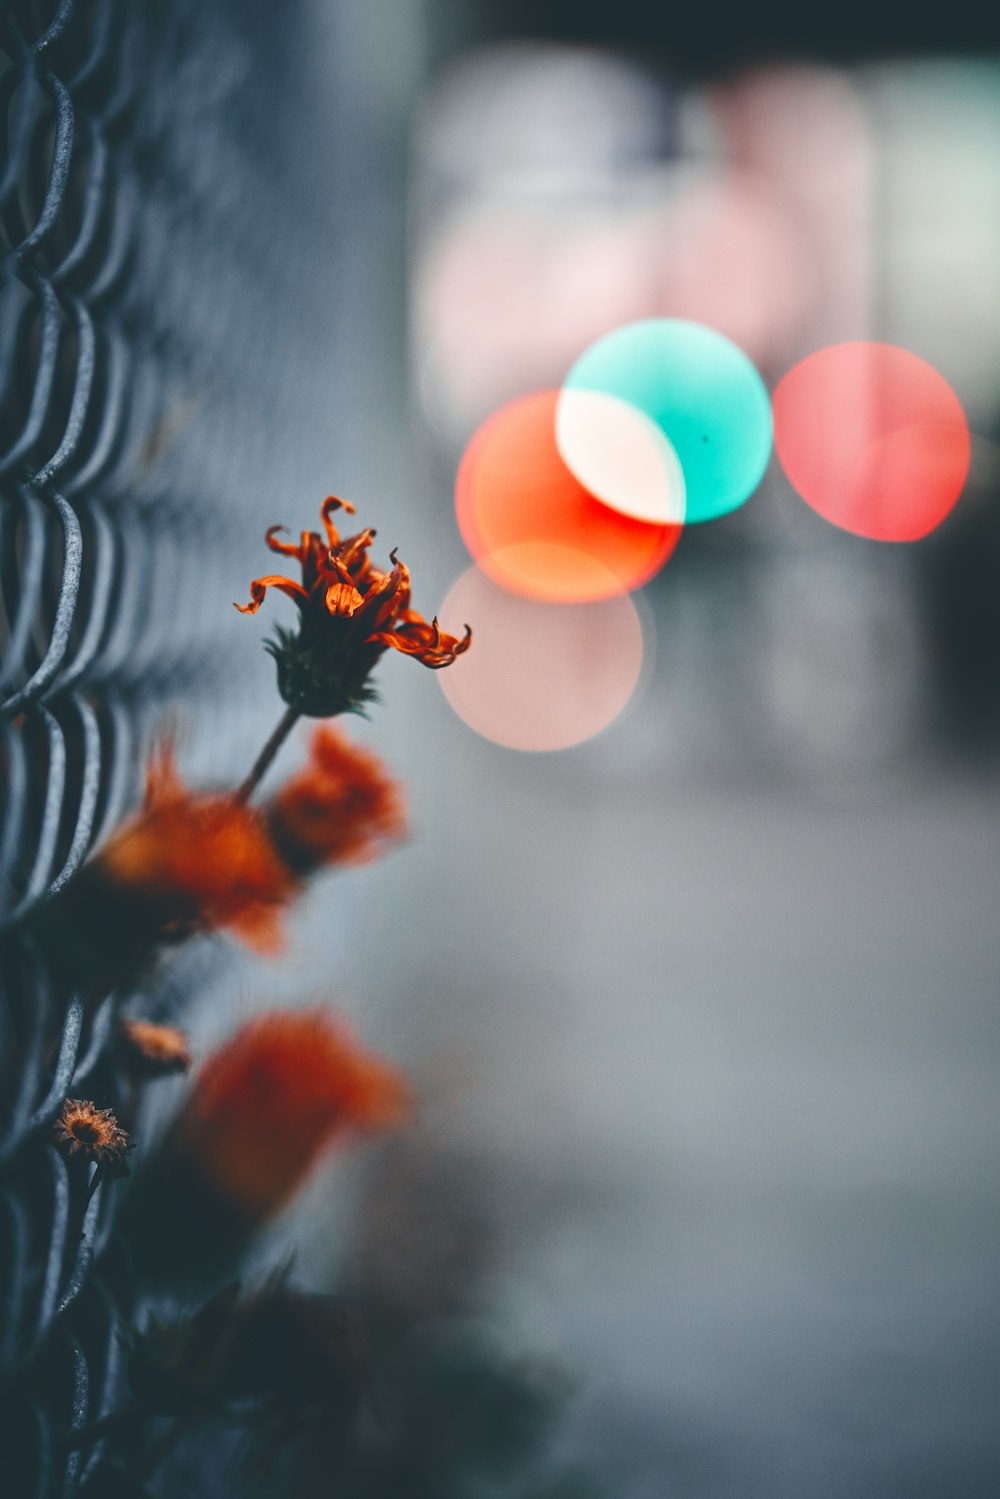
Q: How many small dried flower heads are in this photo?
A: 2